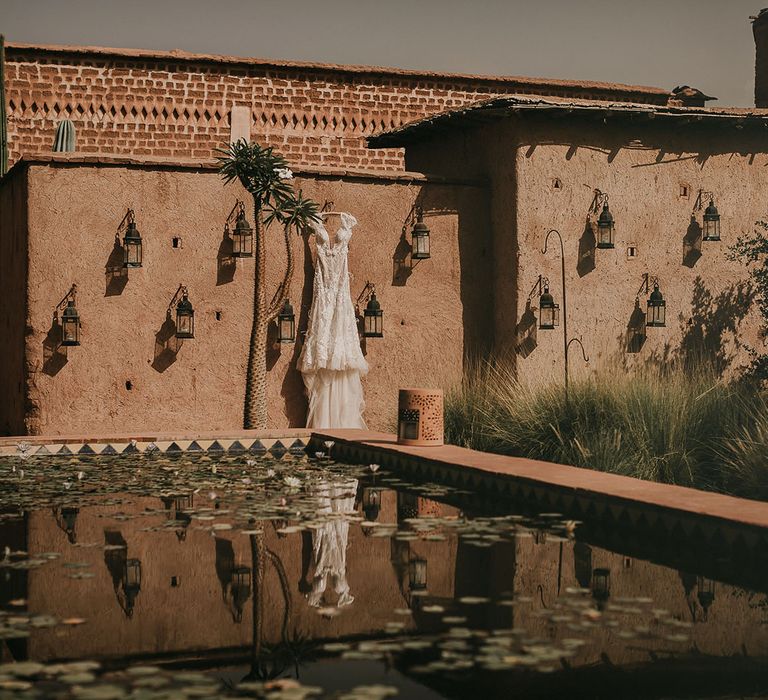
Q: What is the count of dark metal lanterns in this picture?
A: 11